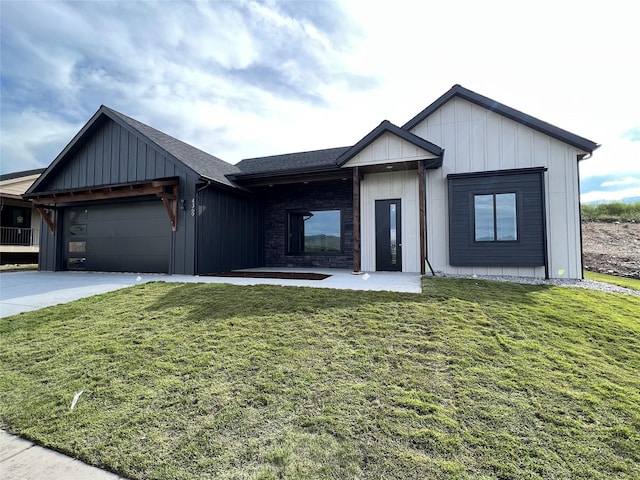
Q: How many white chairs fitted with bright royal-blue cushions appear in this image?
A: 0